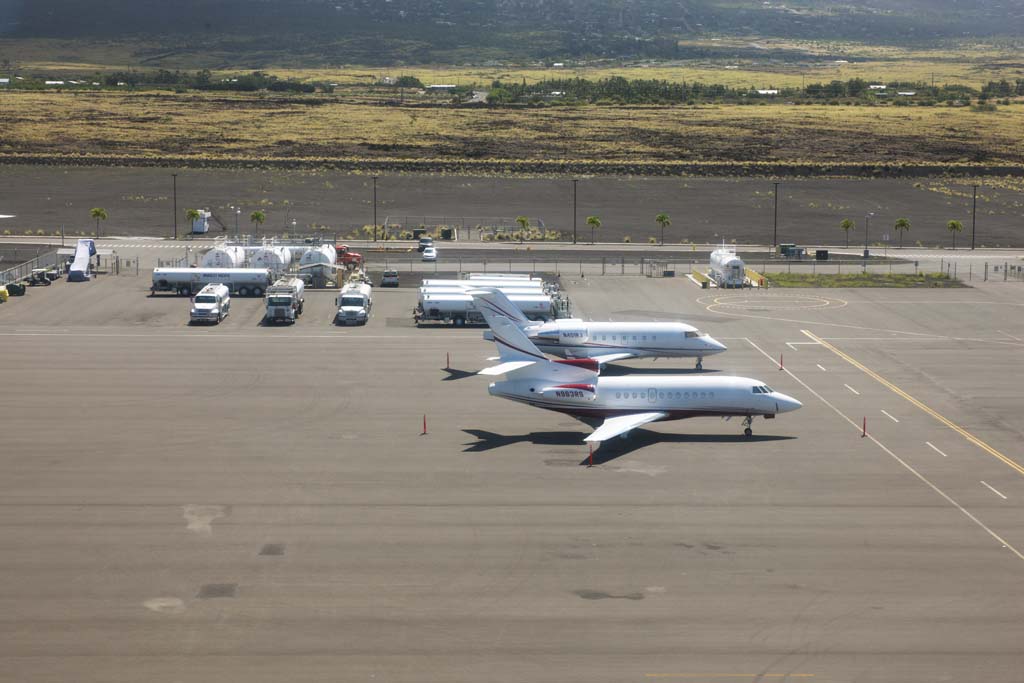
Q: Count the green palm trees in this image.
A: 9